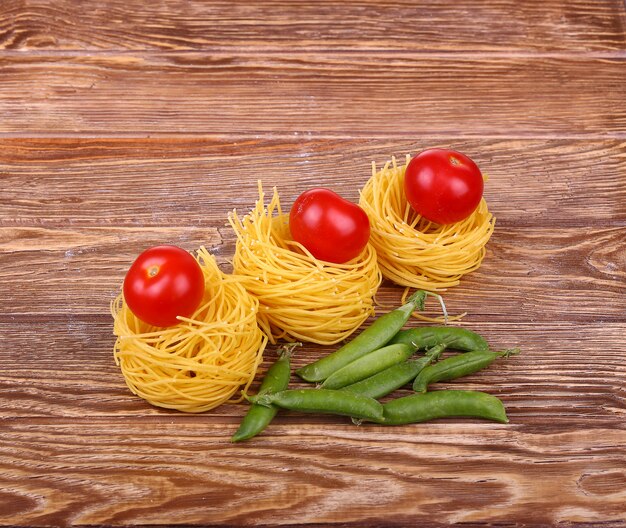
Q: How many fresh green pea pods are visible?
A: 8